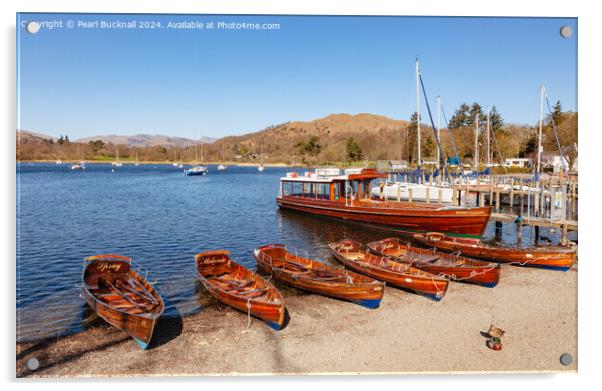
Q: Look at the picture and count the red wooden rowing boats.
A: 6